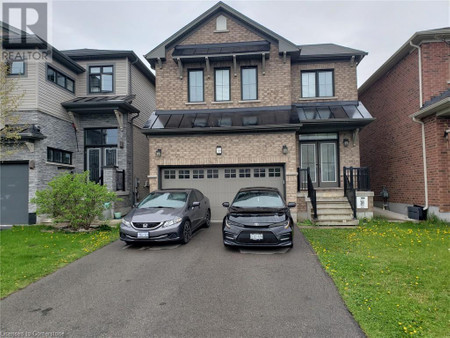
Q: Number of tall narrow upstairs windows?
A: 3